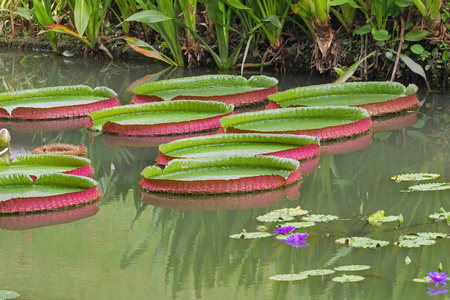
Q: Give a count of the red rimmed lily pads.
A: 9